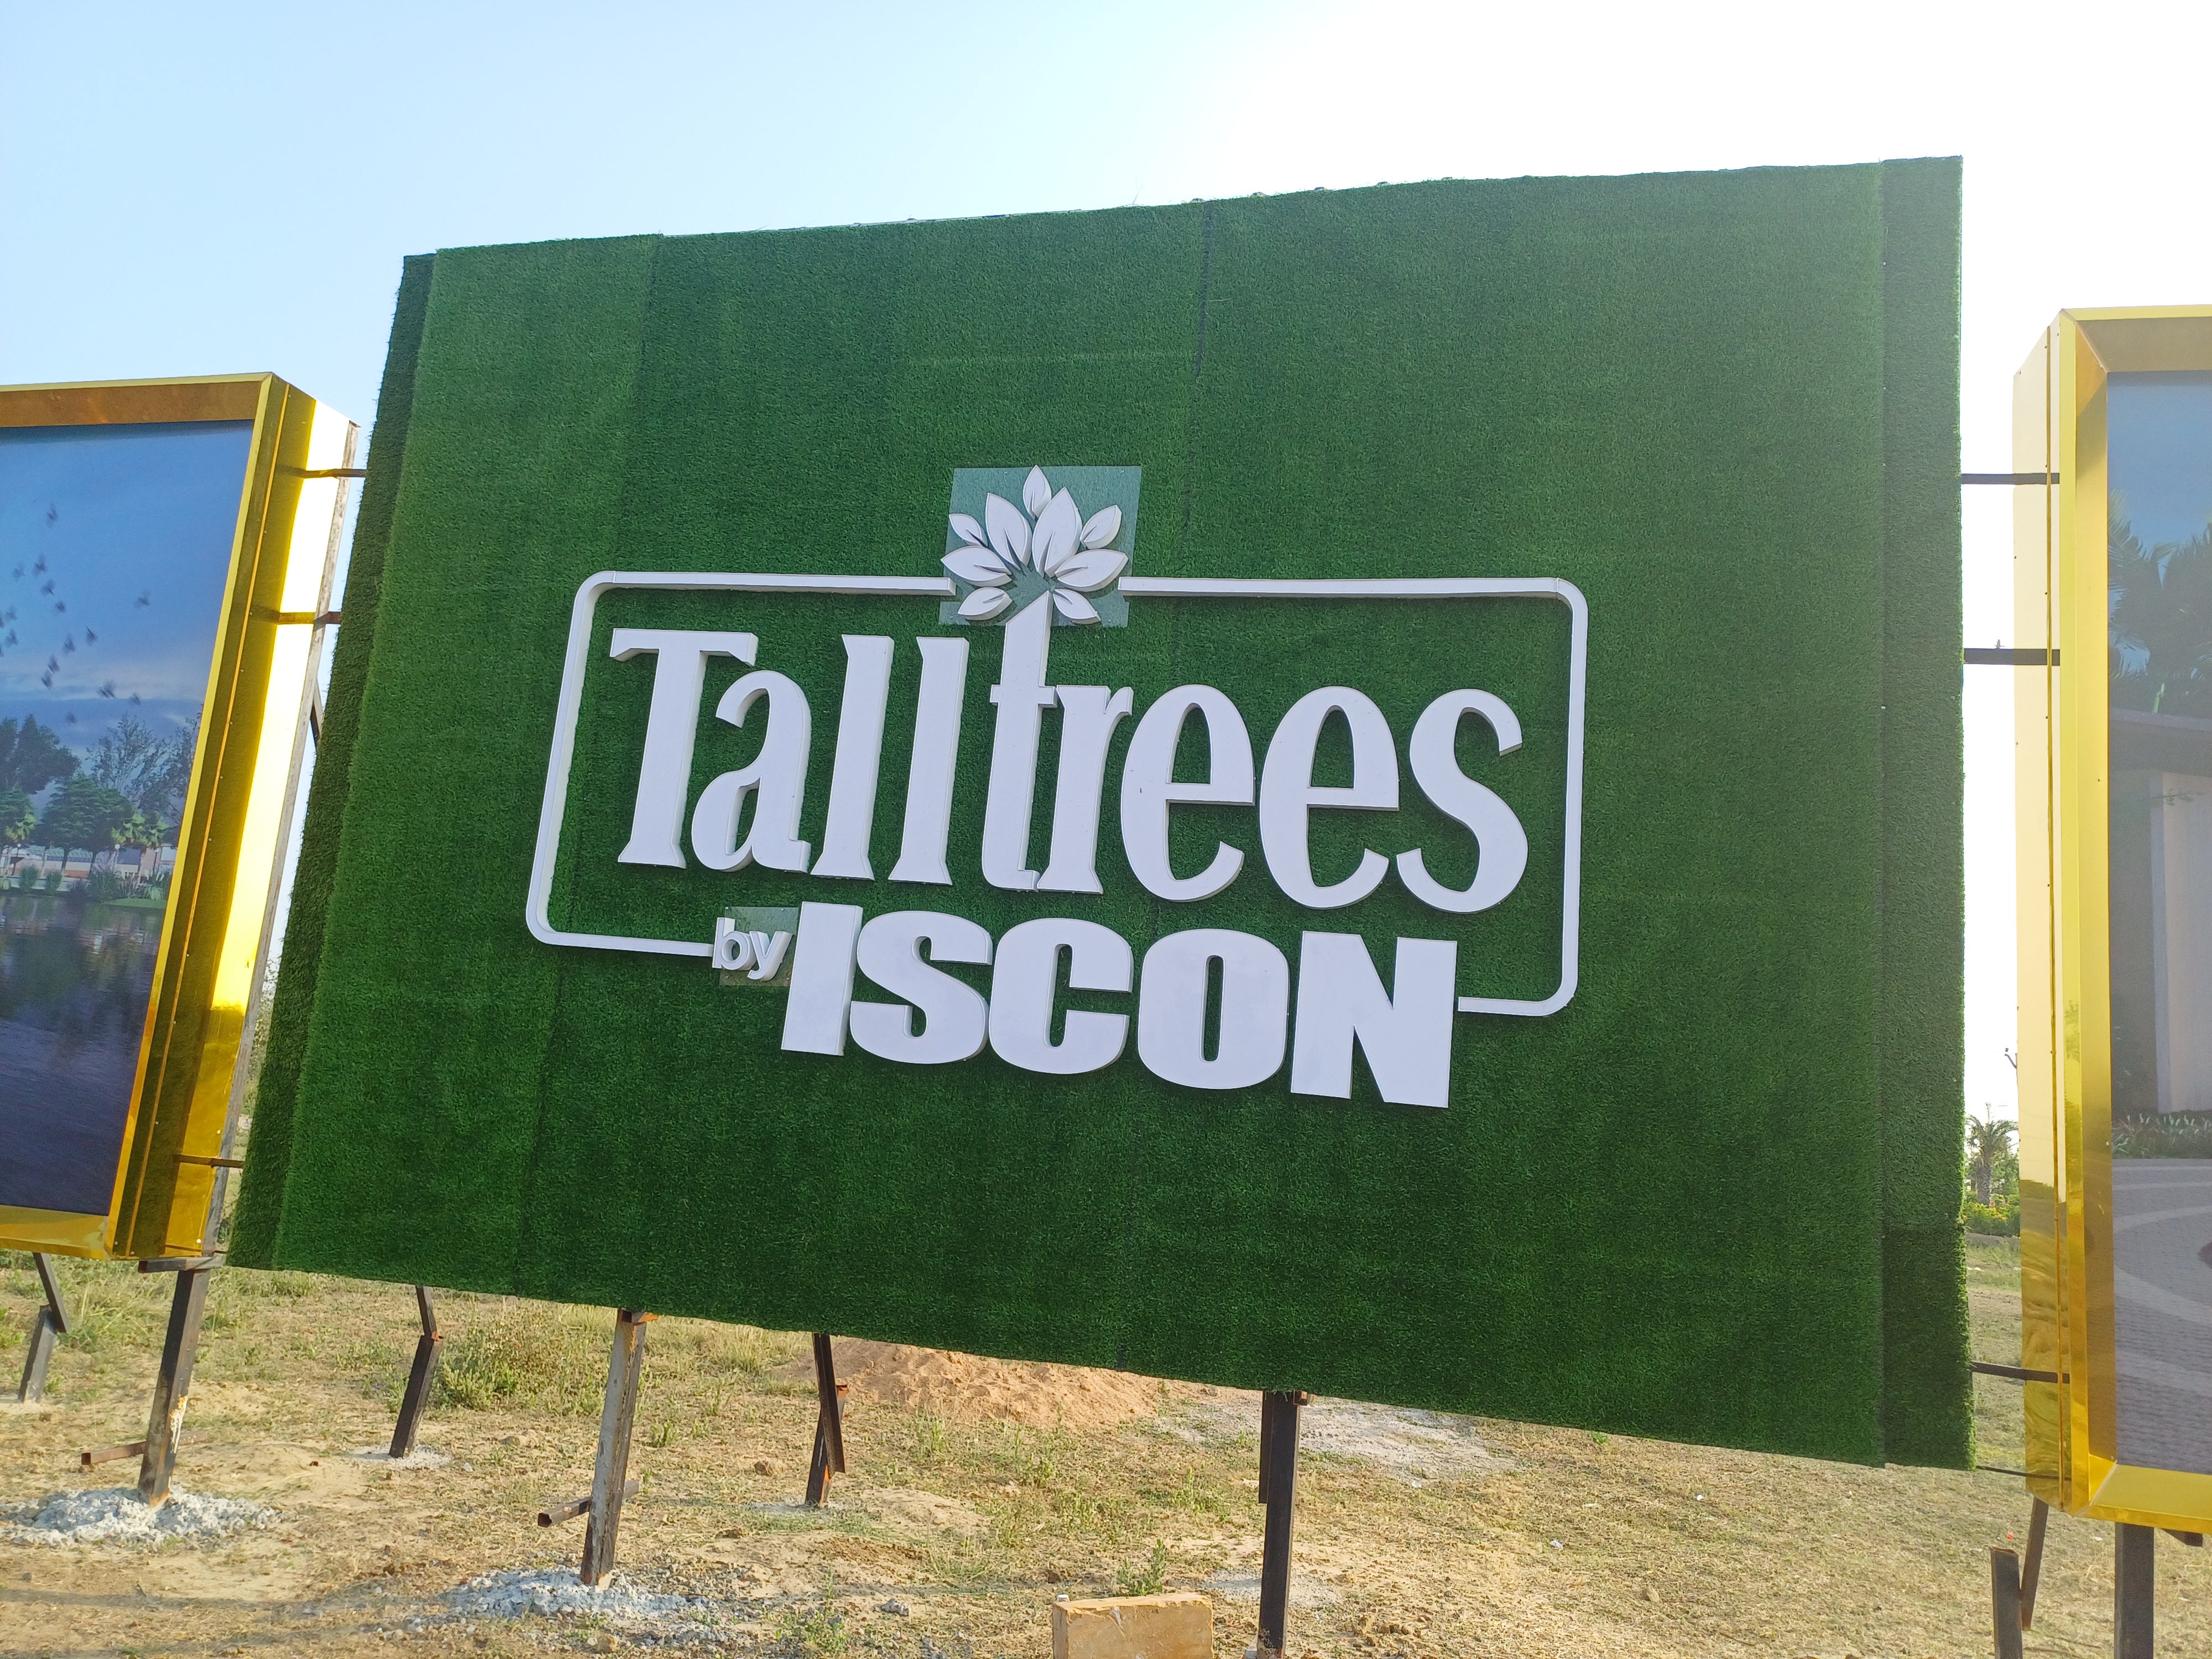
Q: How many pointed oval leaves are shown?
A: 9